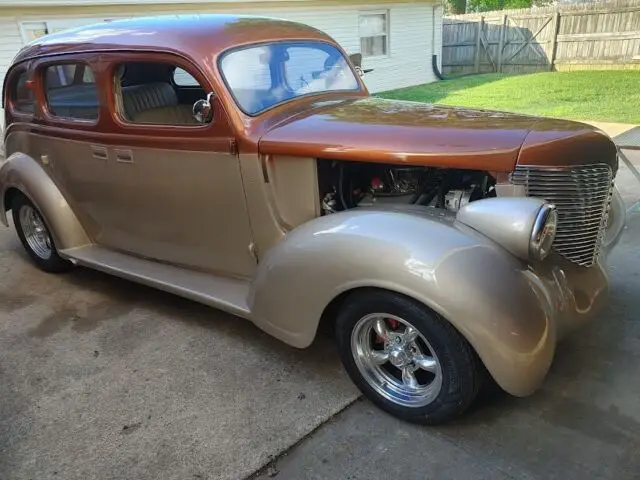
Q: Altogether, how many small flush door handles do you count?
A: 2